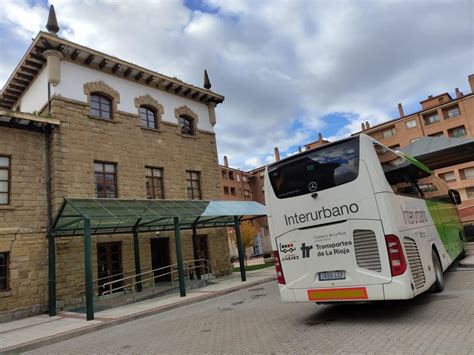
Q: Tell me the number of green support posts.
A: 6